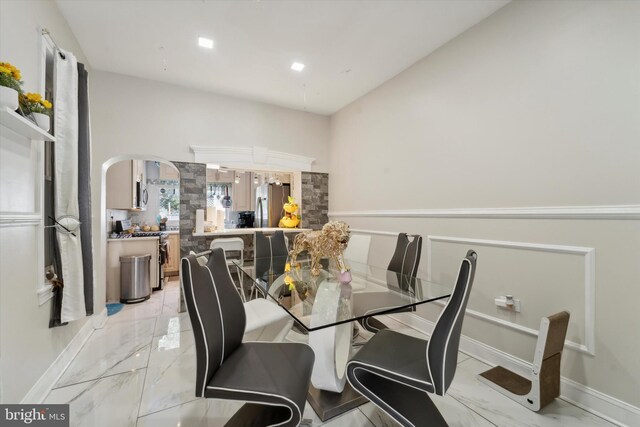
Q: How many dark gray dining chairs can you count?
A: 4